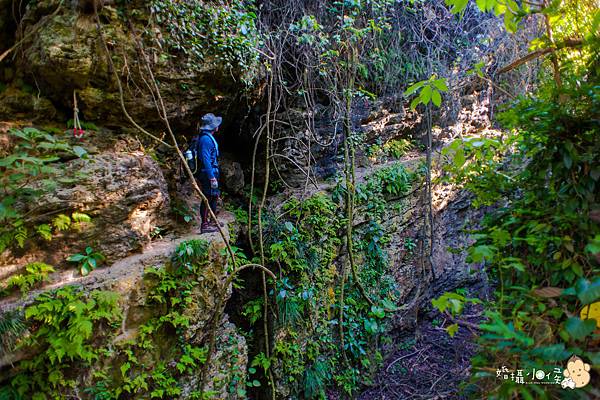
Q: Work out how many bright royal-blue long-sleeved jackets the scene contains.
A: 1